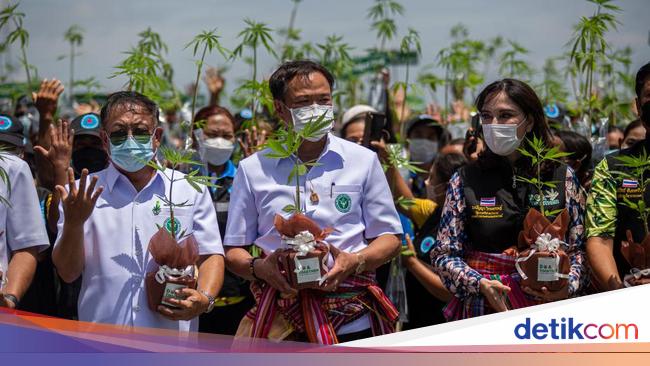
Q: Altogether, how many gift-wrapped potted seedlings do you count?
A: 4